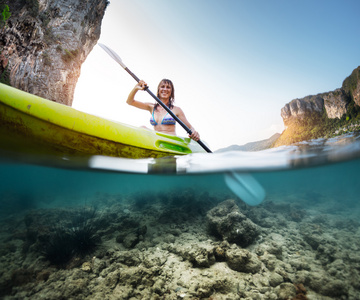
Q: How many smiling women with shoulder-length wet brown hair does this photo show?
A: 1